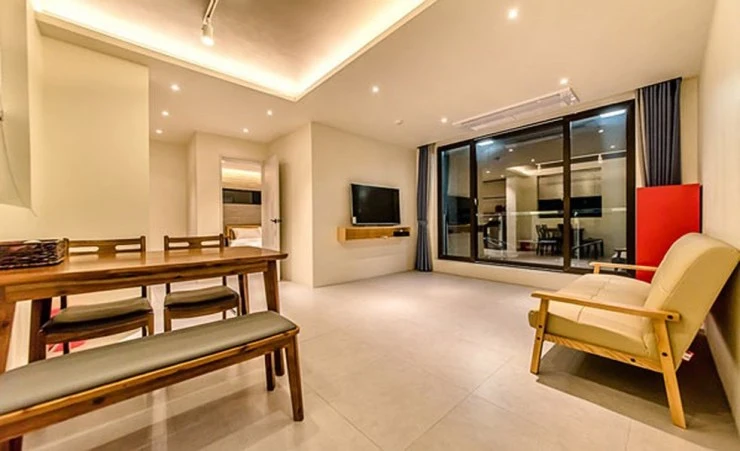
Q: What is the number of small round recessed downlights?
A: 9